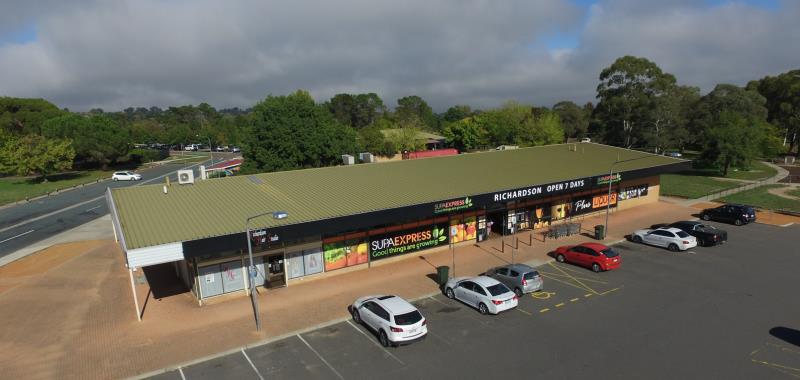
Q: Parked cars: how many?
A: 7